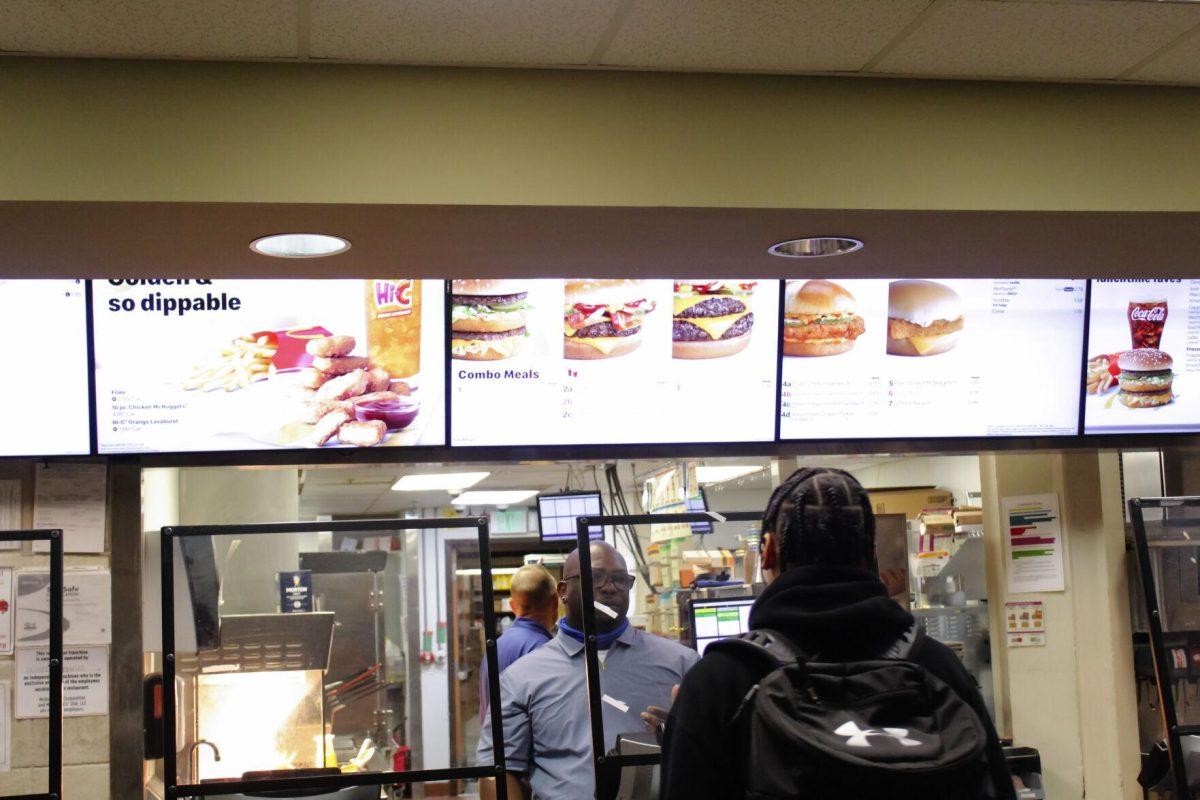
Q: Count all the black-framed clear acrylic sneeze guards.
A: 4